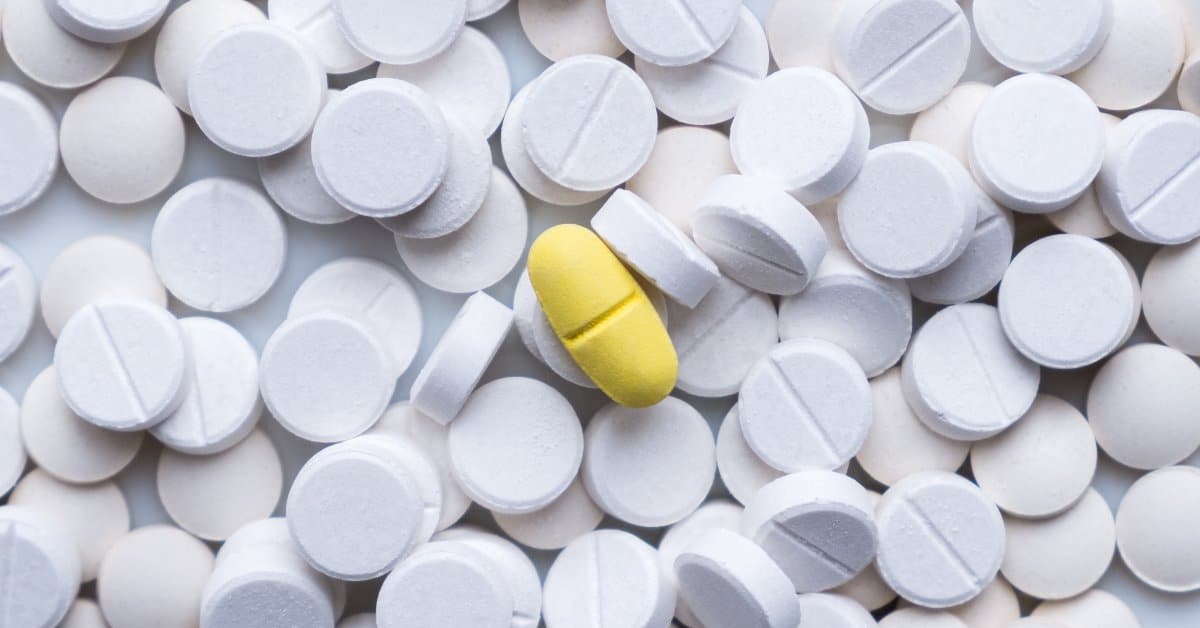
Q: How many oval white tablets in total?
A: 0